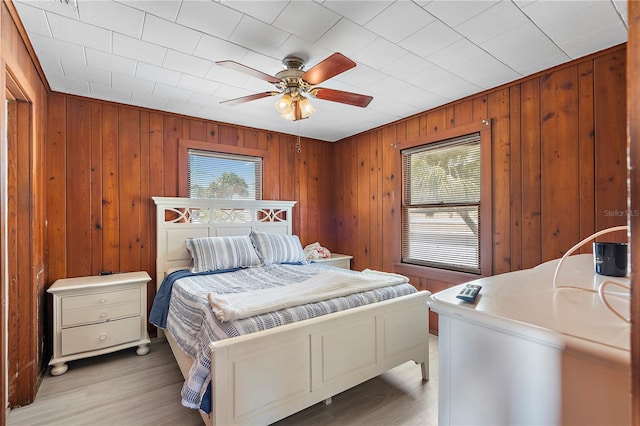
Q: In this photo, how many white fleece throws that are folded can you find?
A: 1